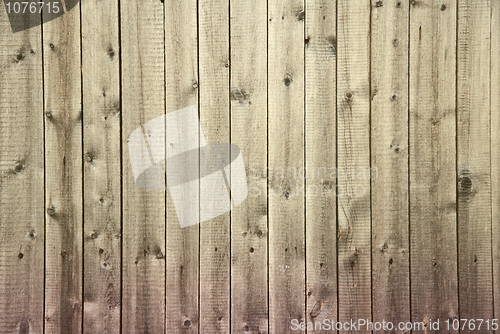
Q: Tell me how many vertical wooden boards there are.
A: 14